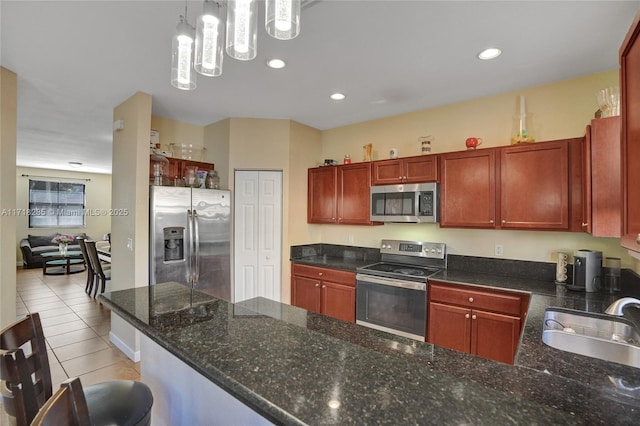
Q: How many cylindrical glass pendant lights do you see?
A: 4